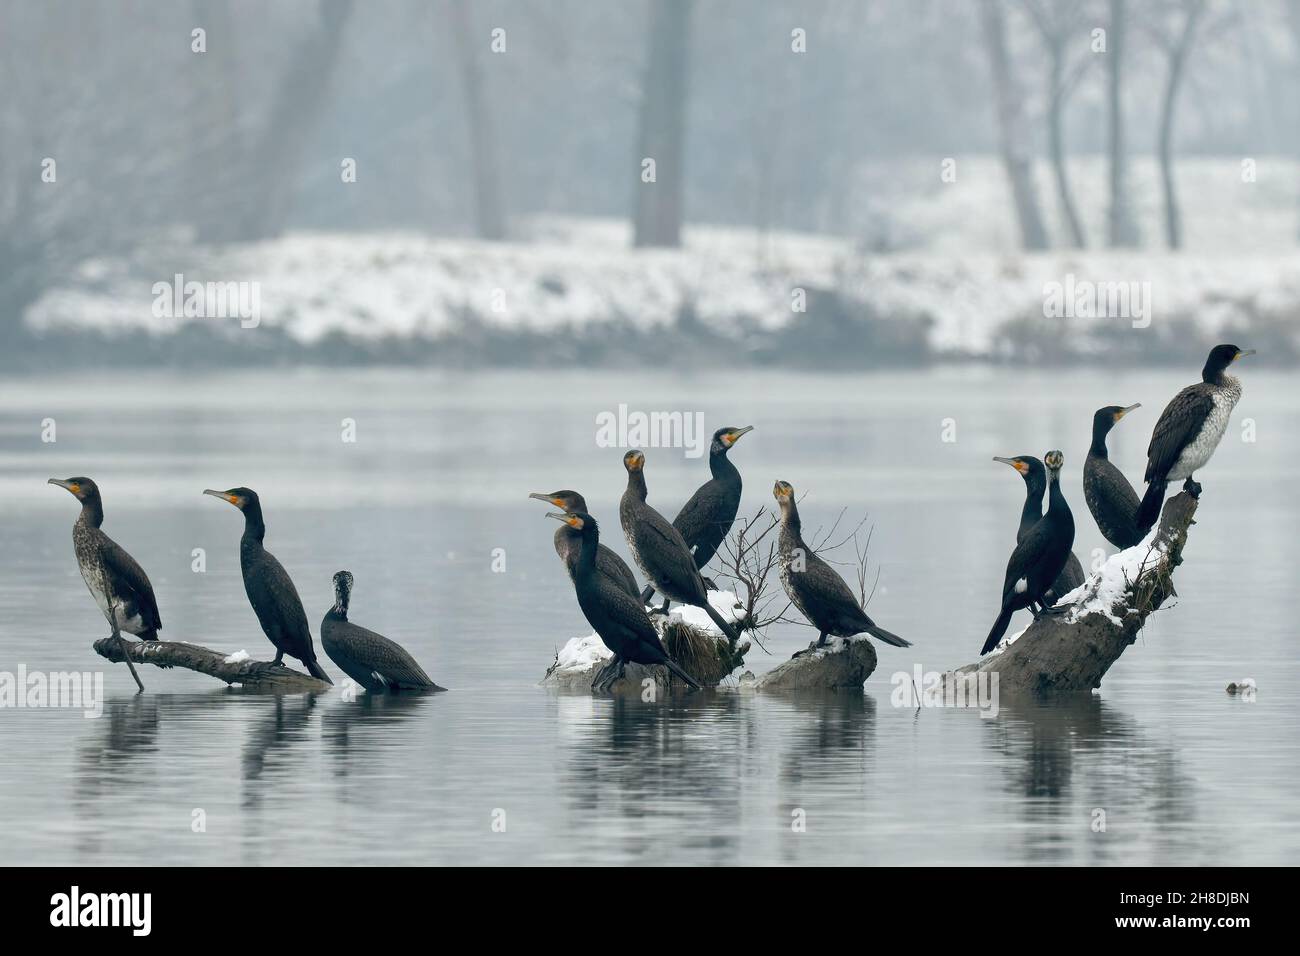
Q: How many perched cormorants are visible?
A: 12